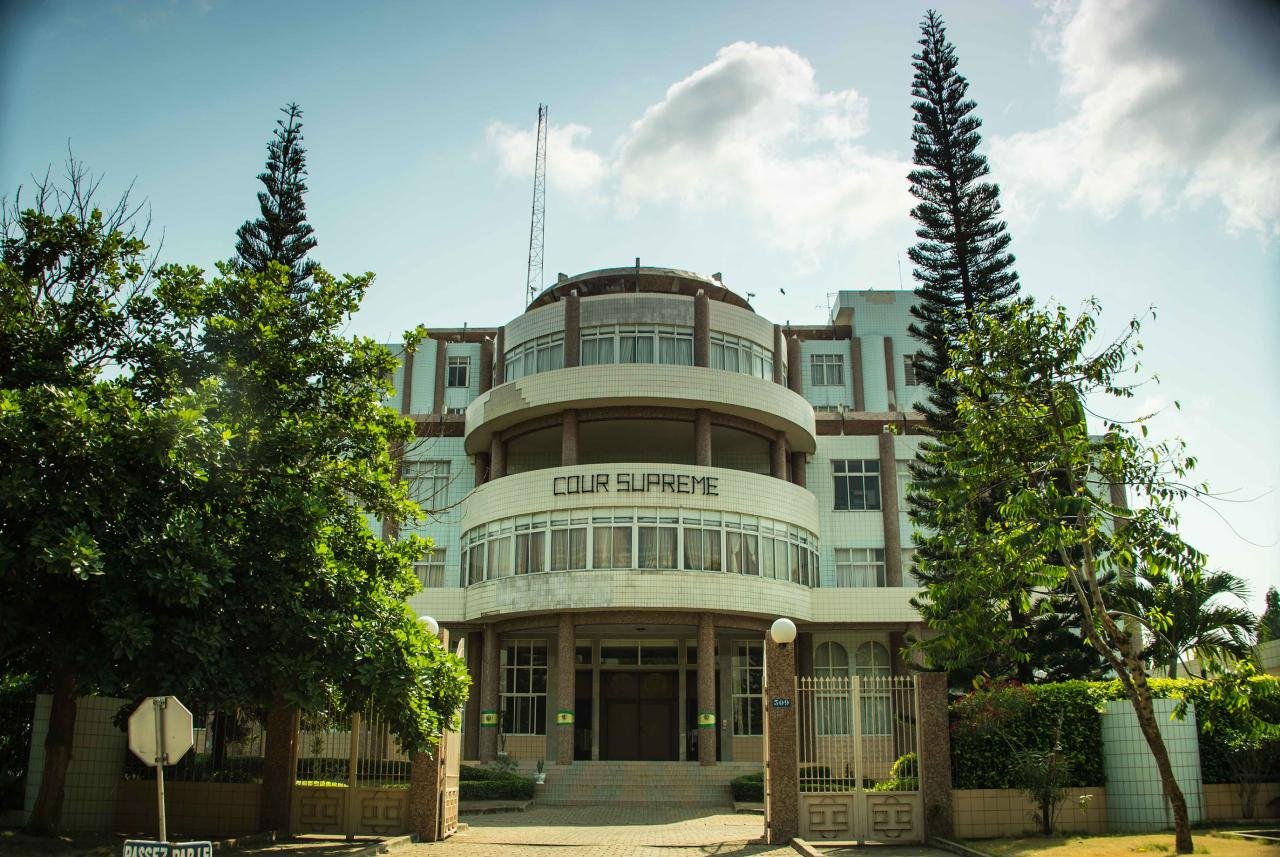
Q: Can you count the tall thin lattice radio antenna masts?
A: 1